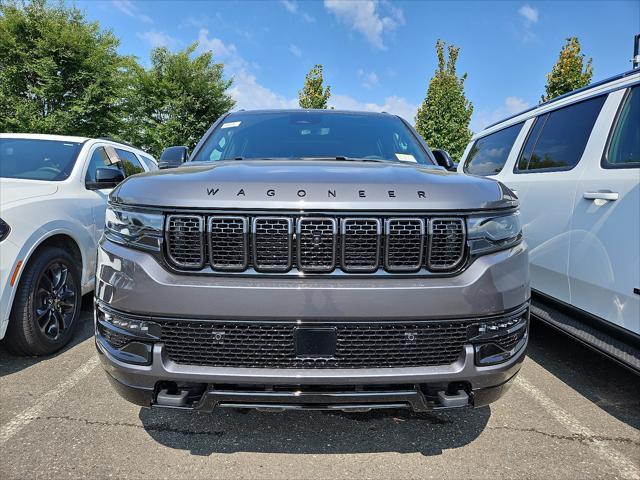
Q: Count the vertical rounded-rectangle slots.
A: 7